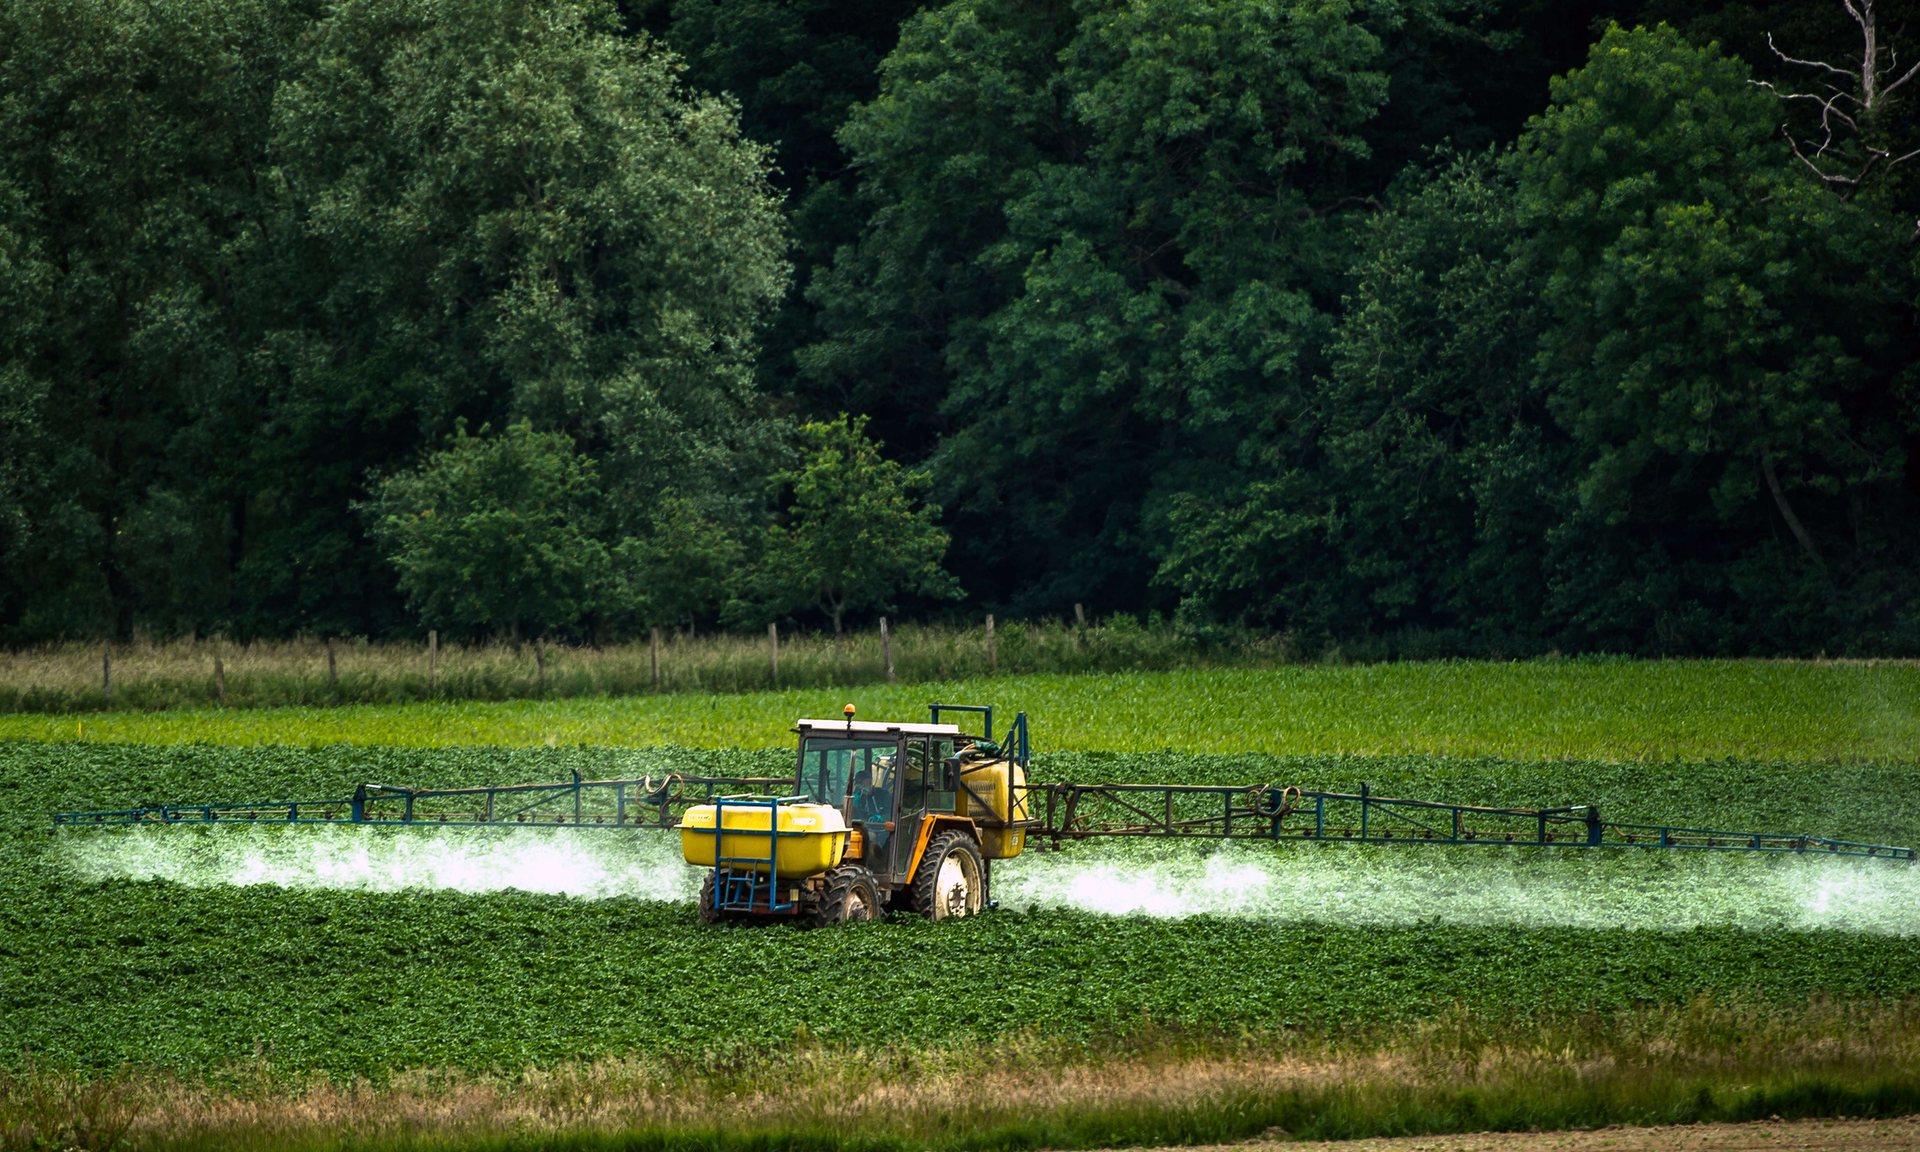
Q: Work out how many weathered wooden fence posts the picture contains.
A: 10